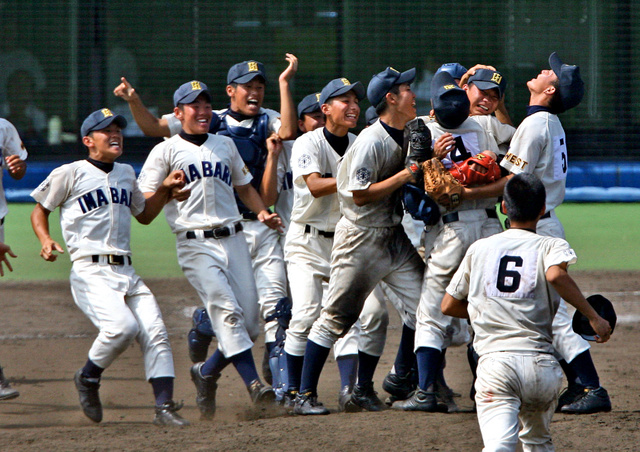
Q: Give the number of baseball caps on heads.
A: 11